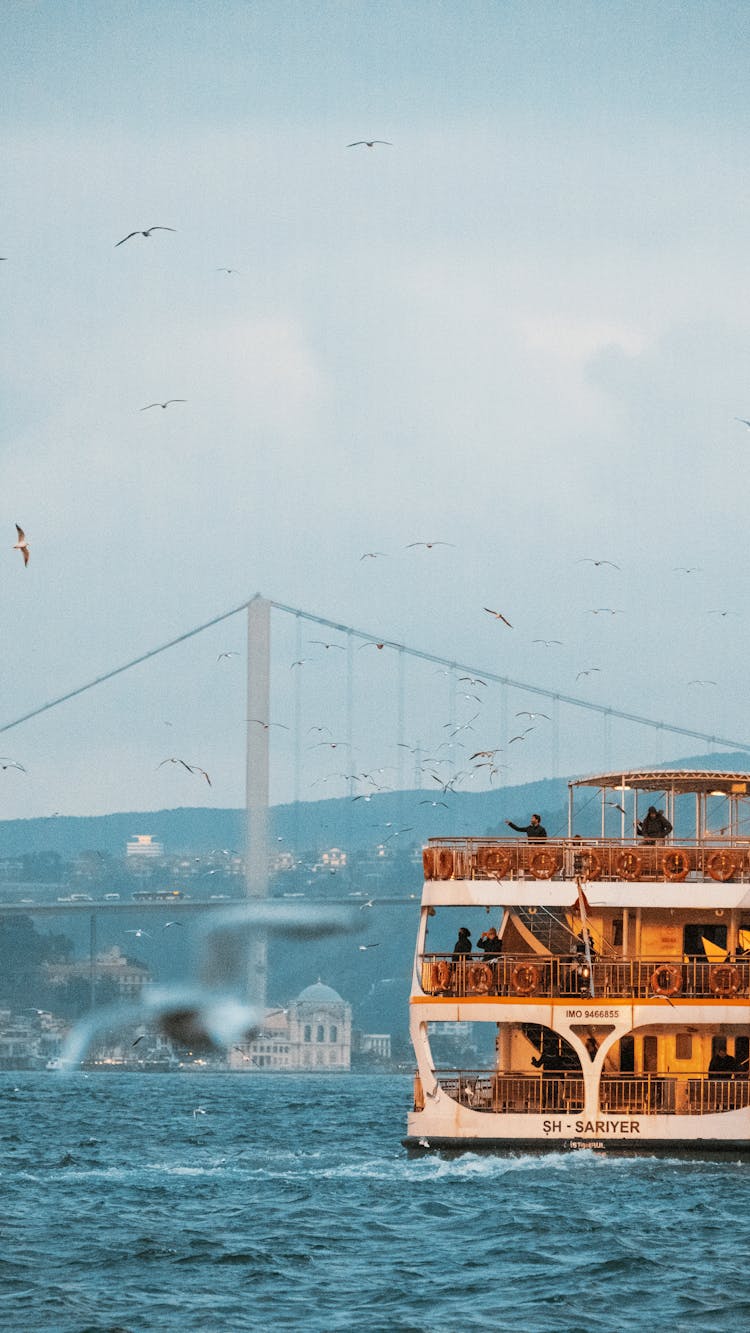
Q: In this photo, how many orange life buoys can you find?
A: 13